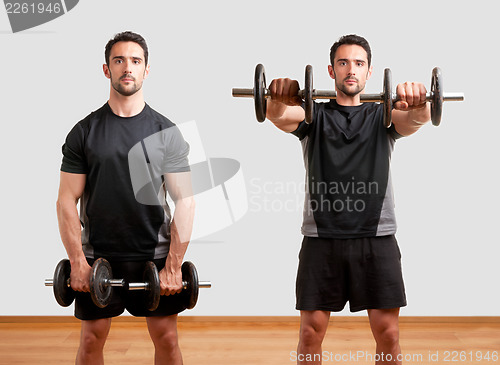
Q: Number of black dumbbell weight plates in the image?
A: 8